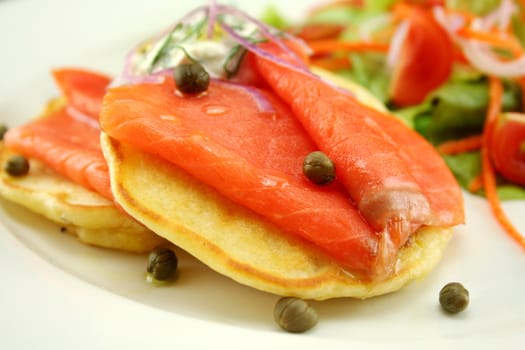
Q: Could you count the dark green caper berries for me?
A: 7